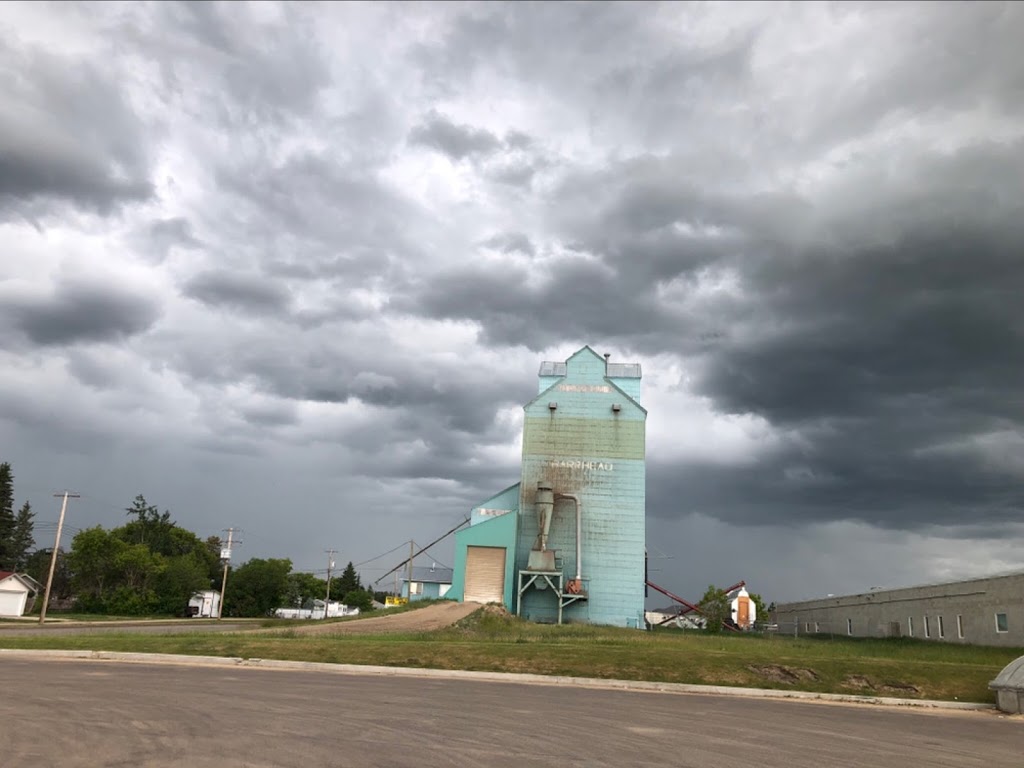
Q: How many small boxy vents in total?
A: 2